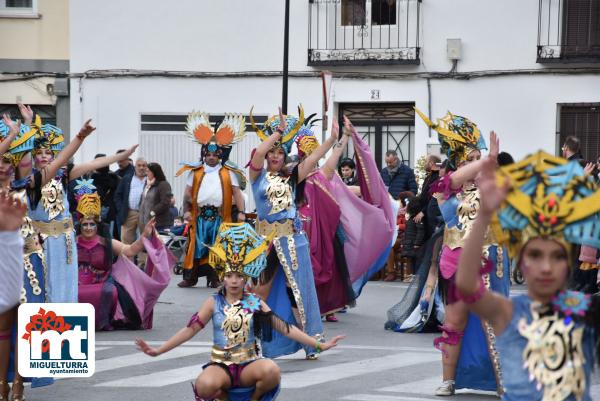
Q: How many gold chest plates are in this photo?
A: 5